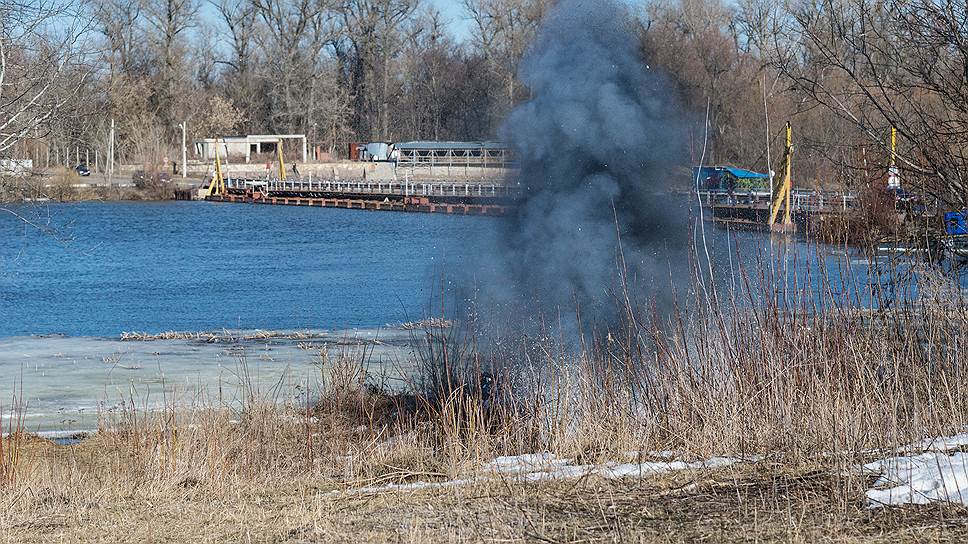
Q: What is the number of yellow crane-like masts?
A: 4